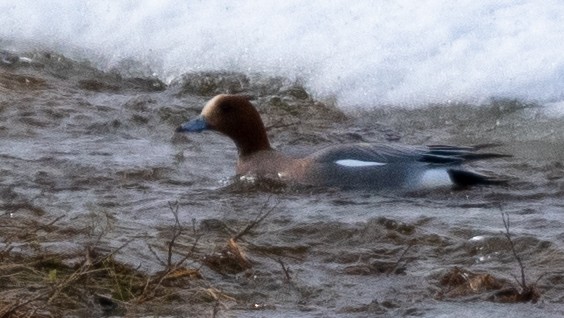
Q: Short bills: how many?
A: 1